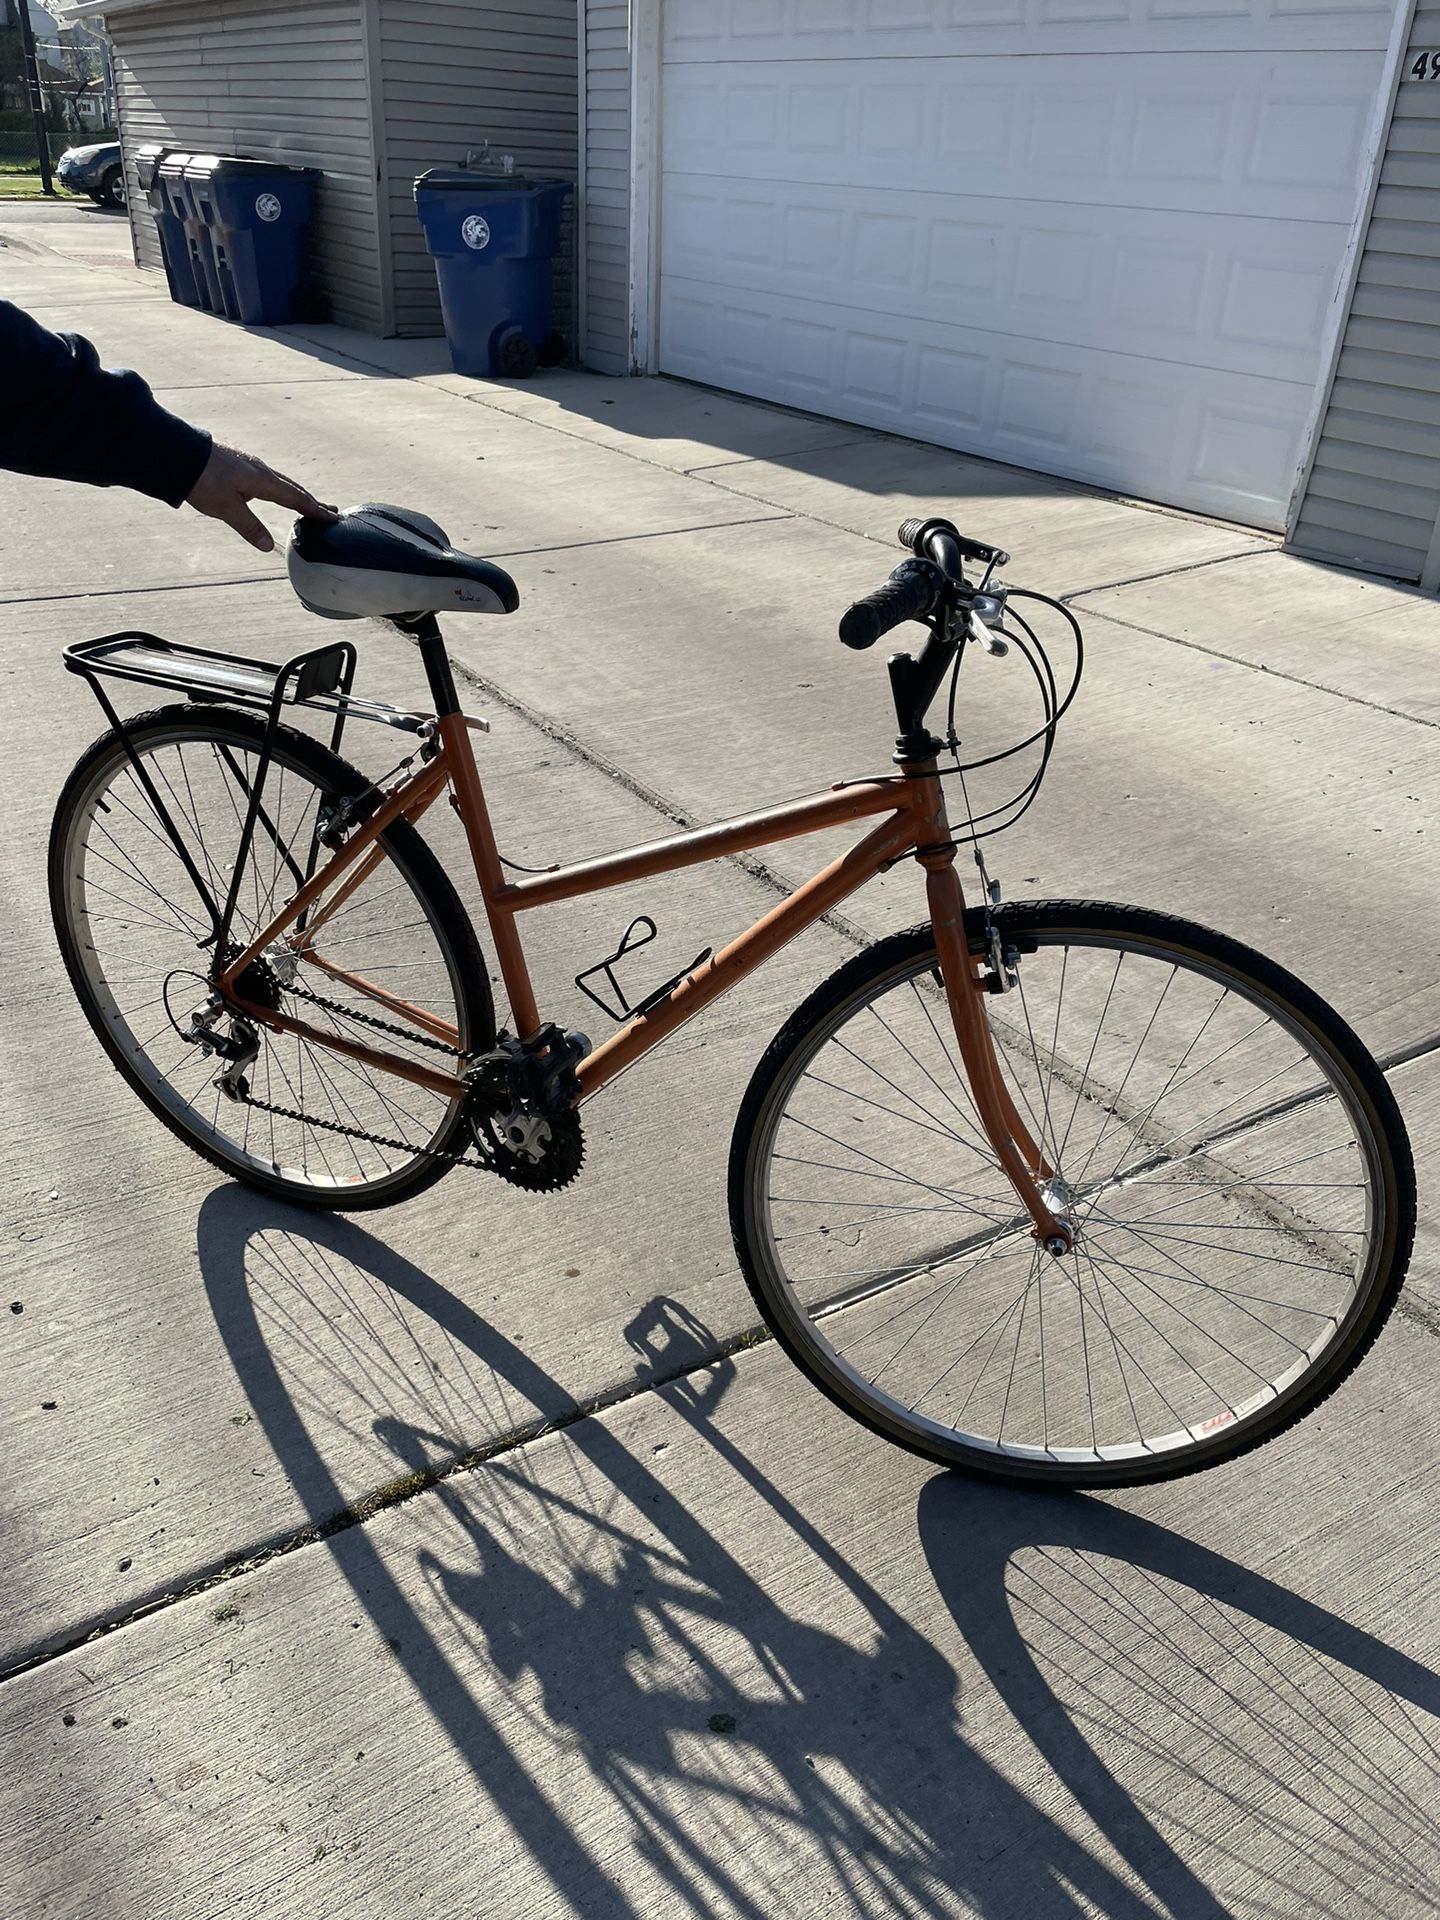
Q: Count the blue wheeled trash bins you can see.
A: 4